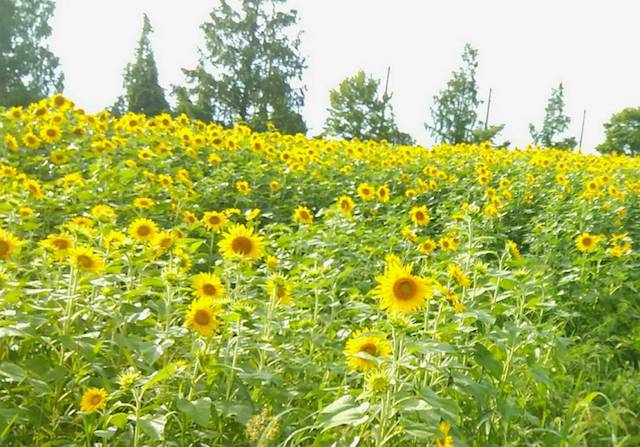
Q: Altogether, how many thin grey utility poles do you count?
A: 3